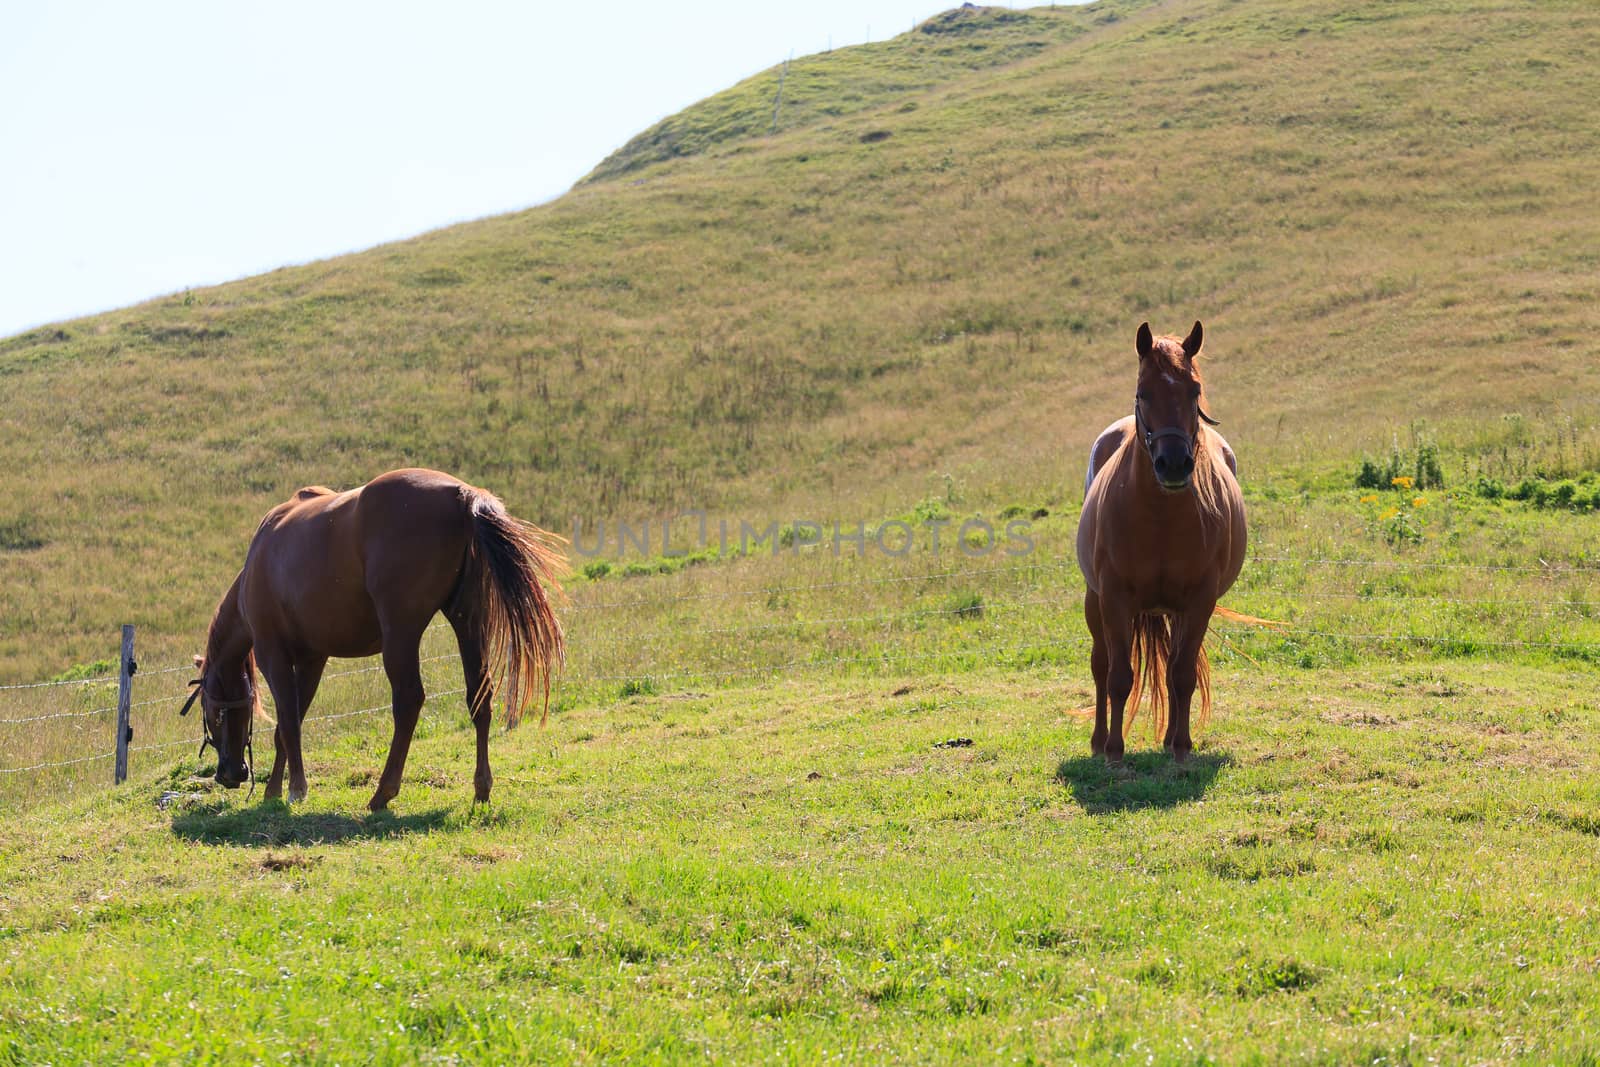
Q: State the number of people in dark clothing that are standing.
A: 0